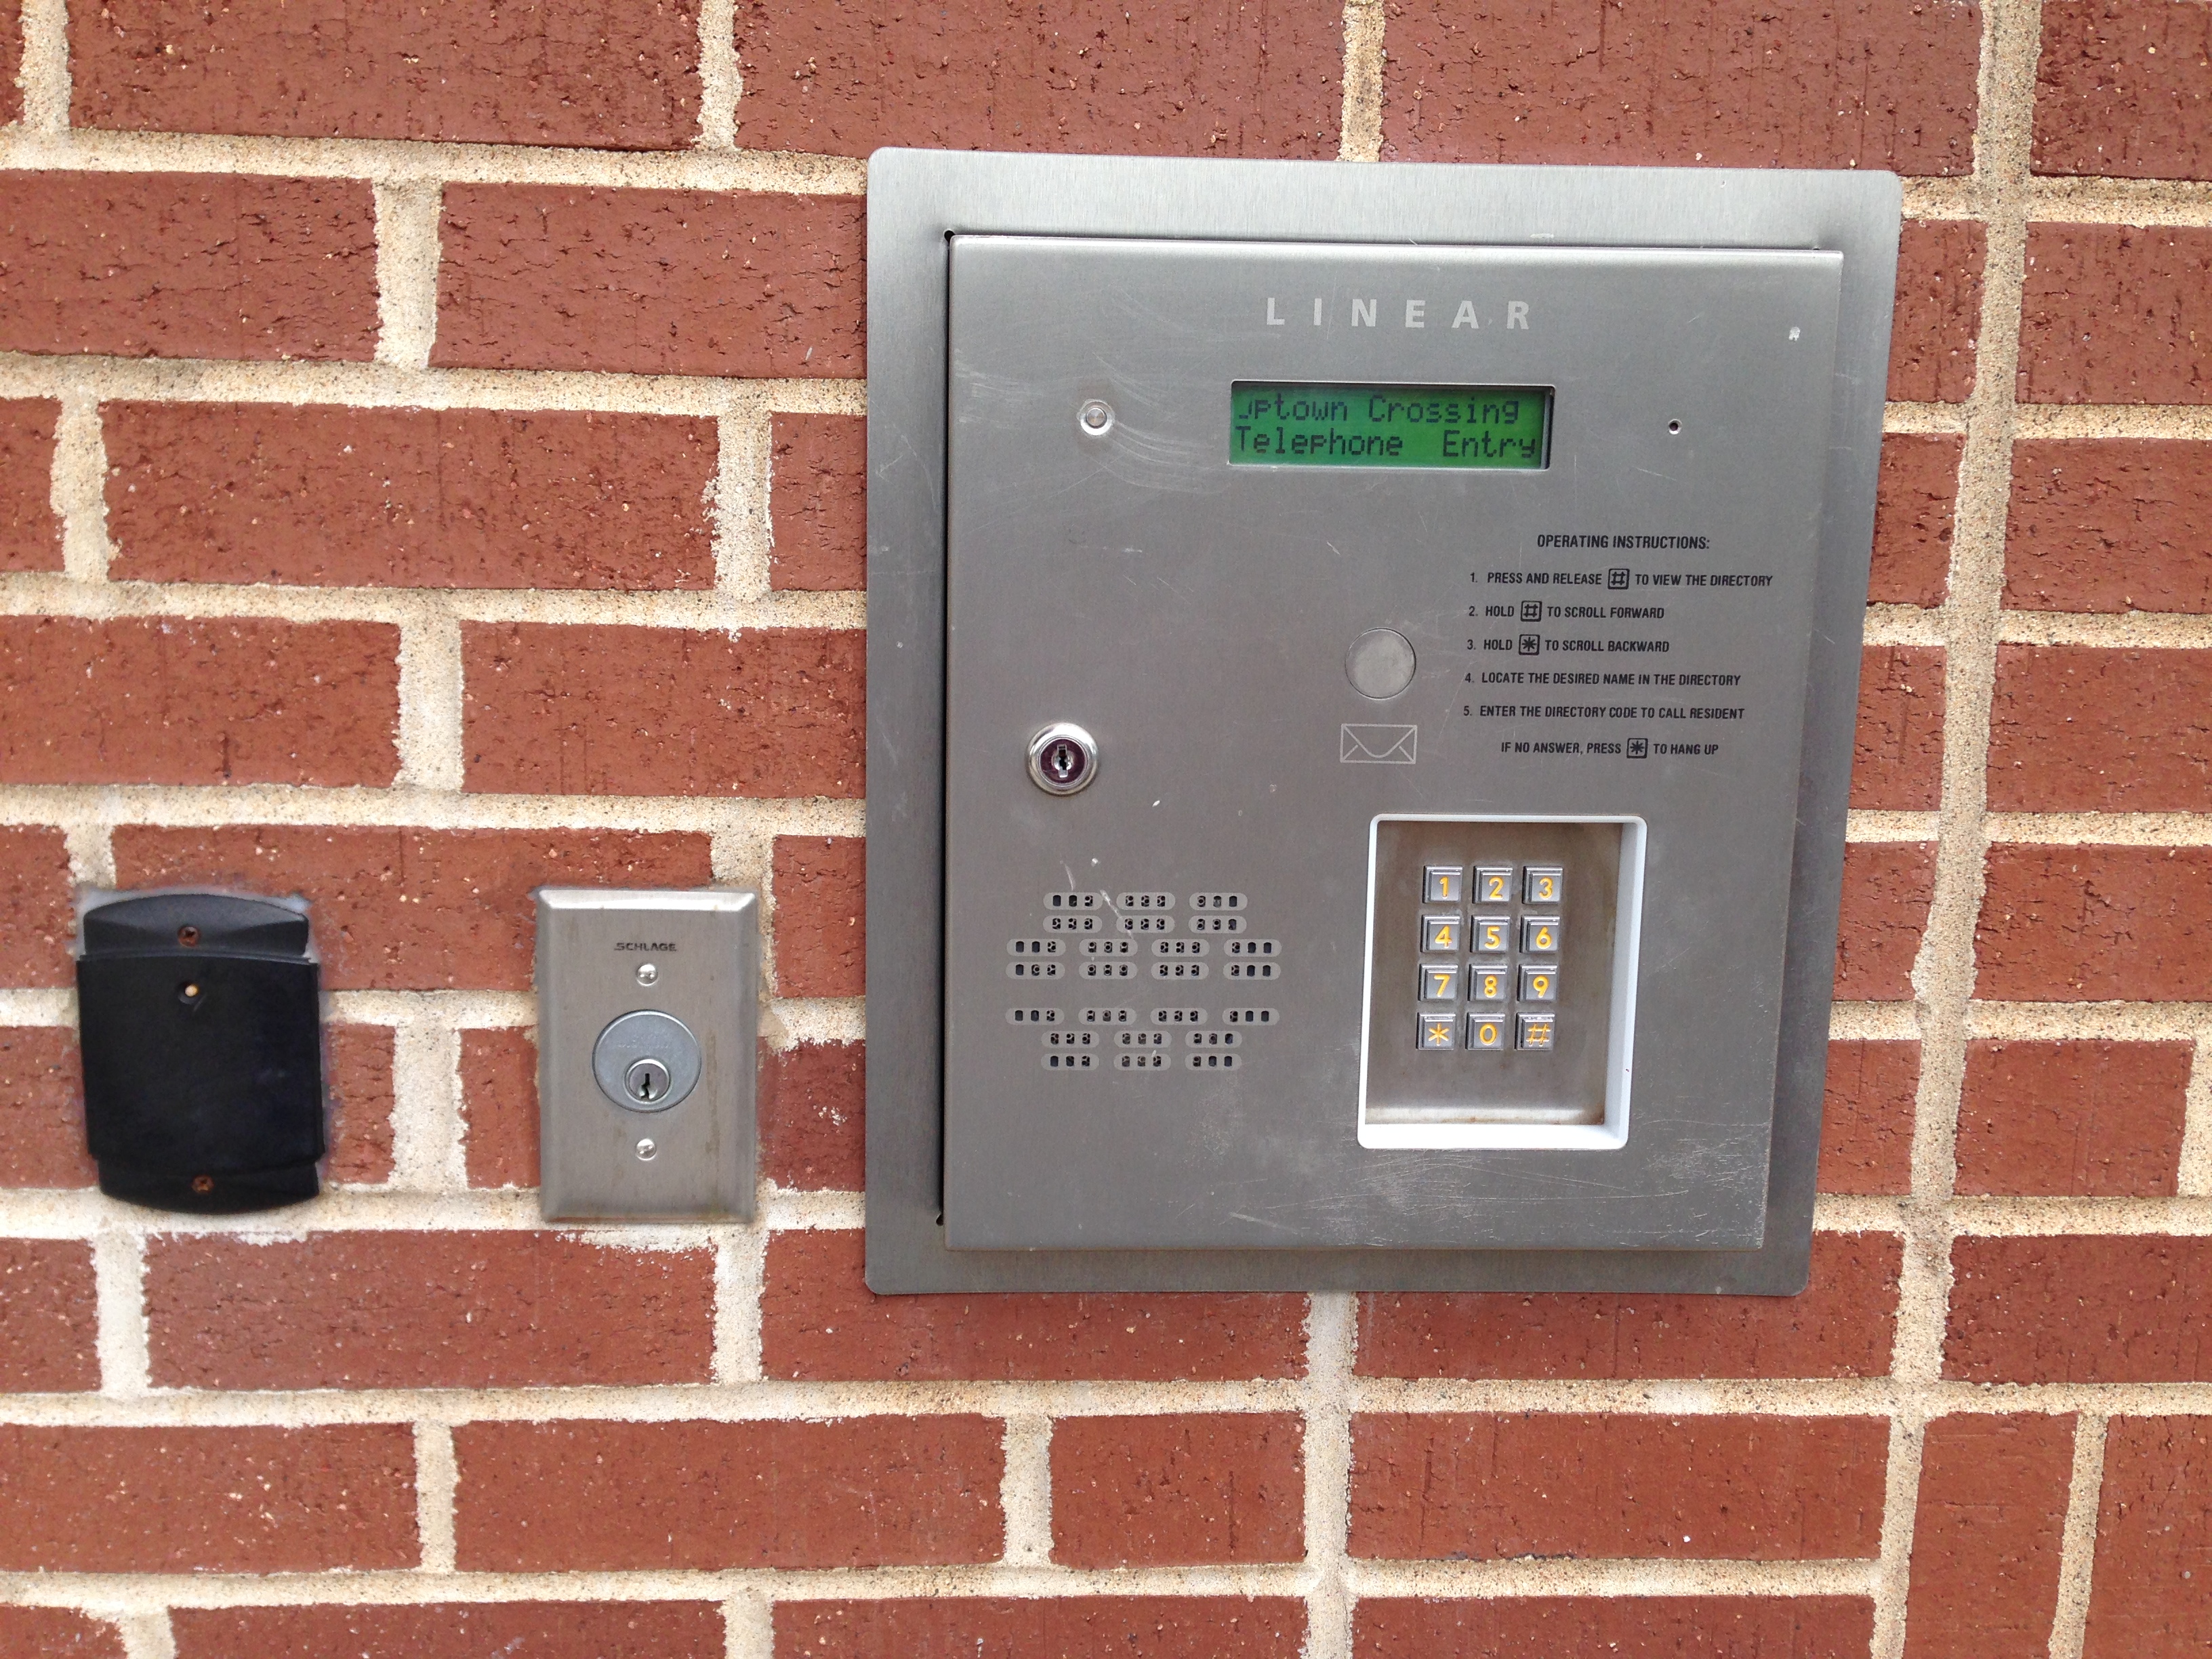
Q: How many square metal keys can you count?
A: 12